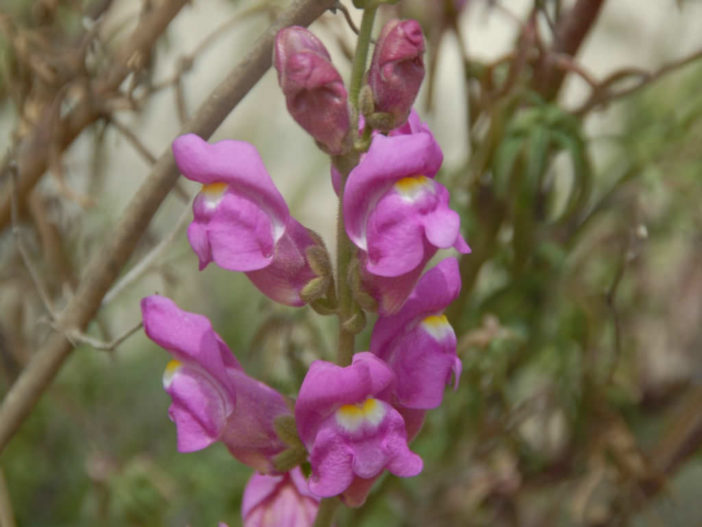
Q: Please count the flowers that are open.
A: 5